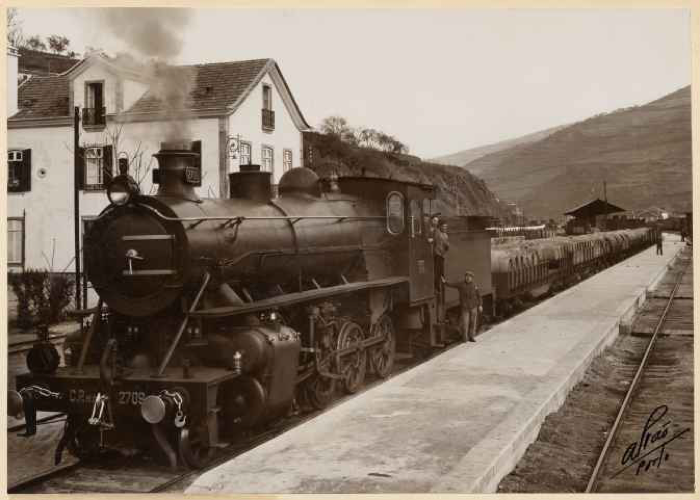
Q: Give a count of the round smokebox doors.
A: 1